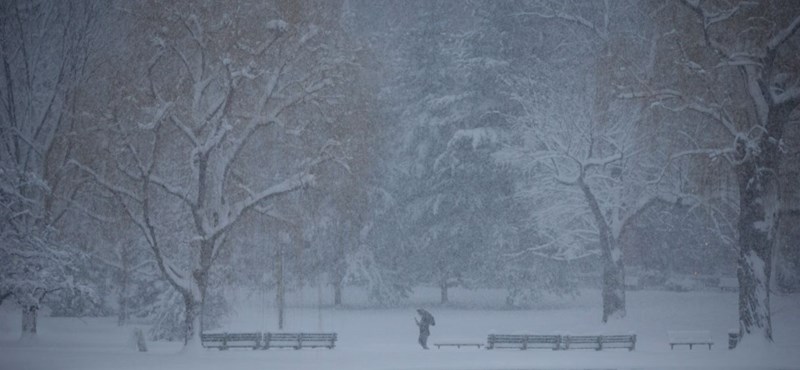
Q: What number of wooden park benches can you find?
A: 6